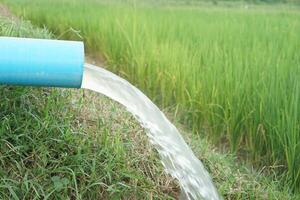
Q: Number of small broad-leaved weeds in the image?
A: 1